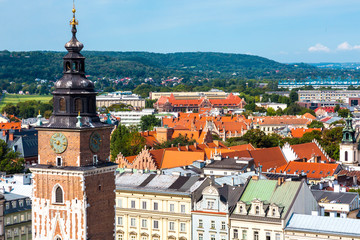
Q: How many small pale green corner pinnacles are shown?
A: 3